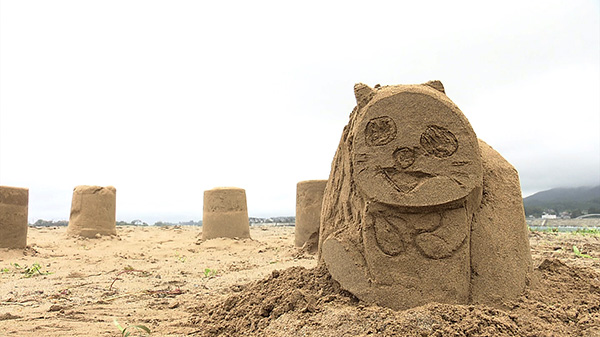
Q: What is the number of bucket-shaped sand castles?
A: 4